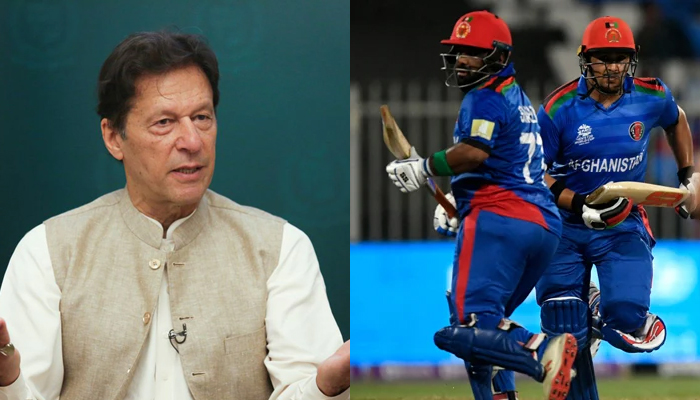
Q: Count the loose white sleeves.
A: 2